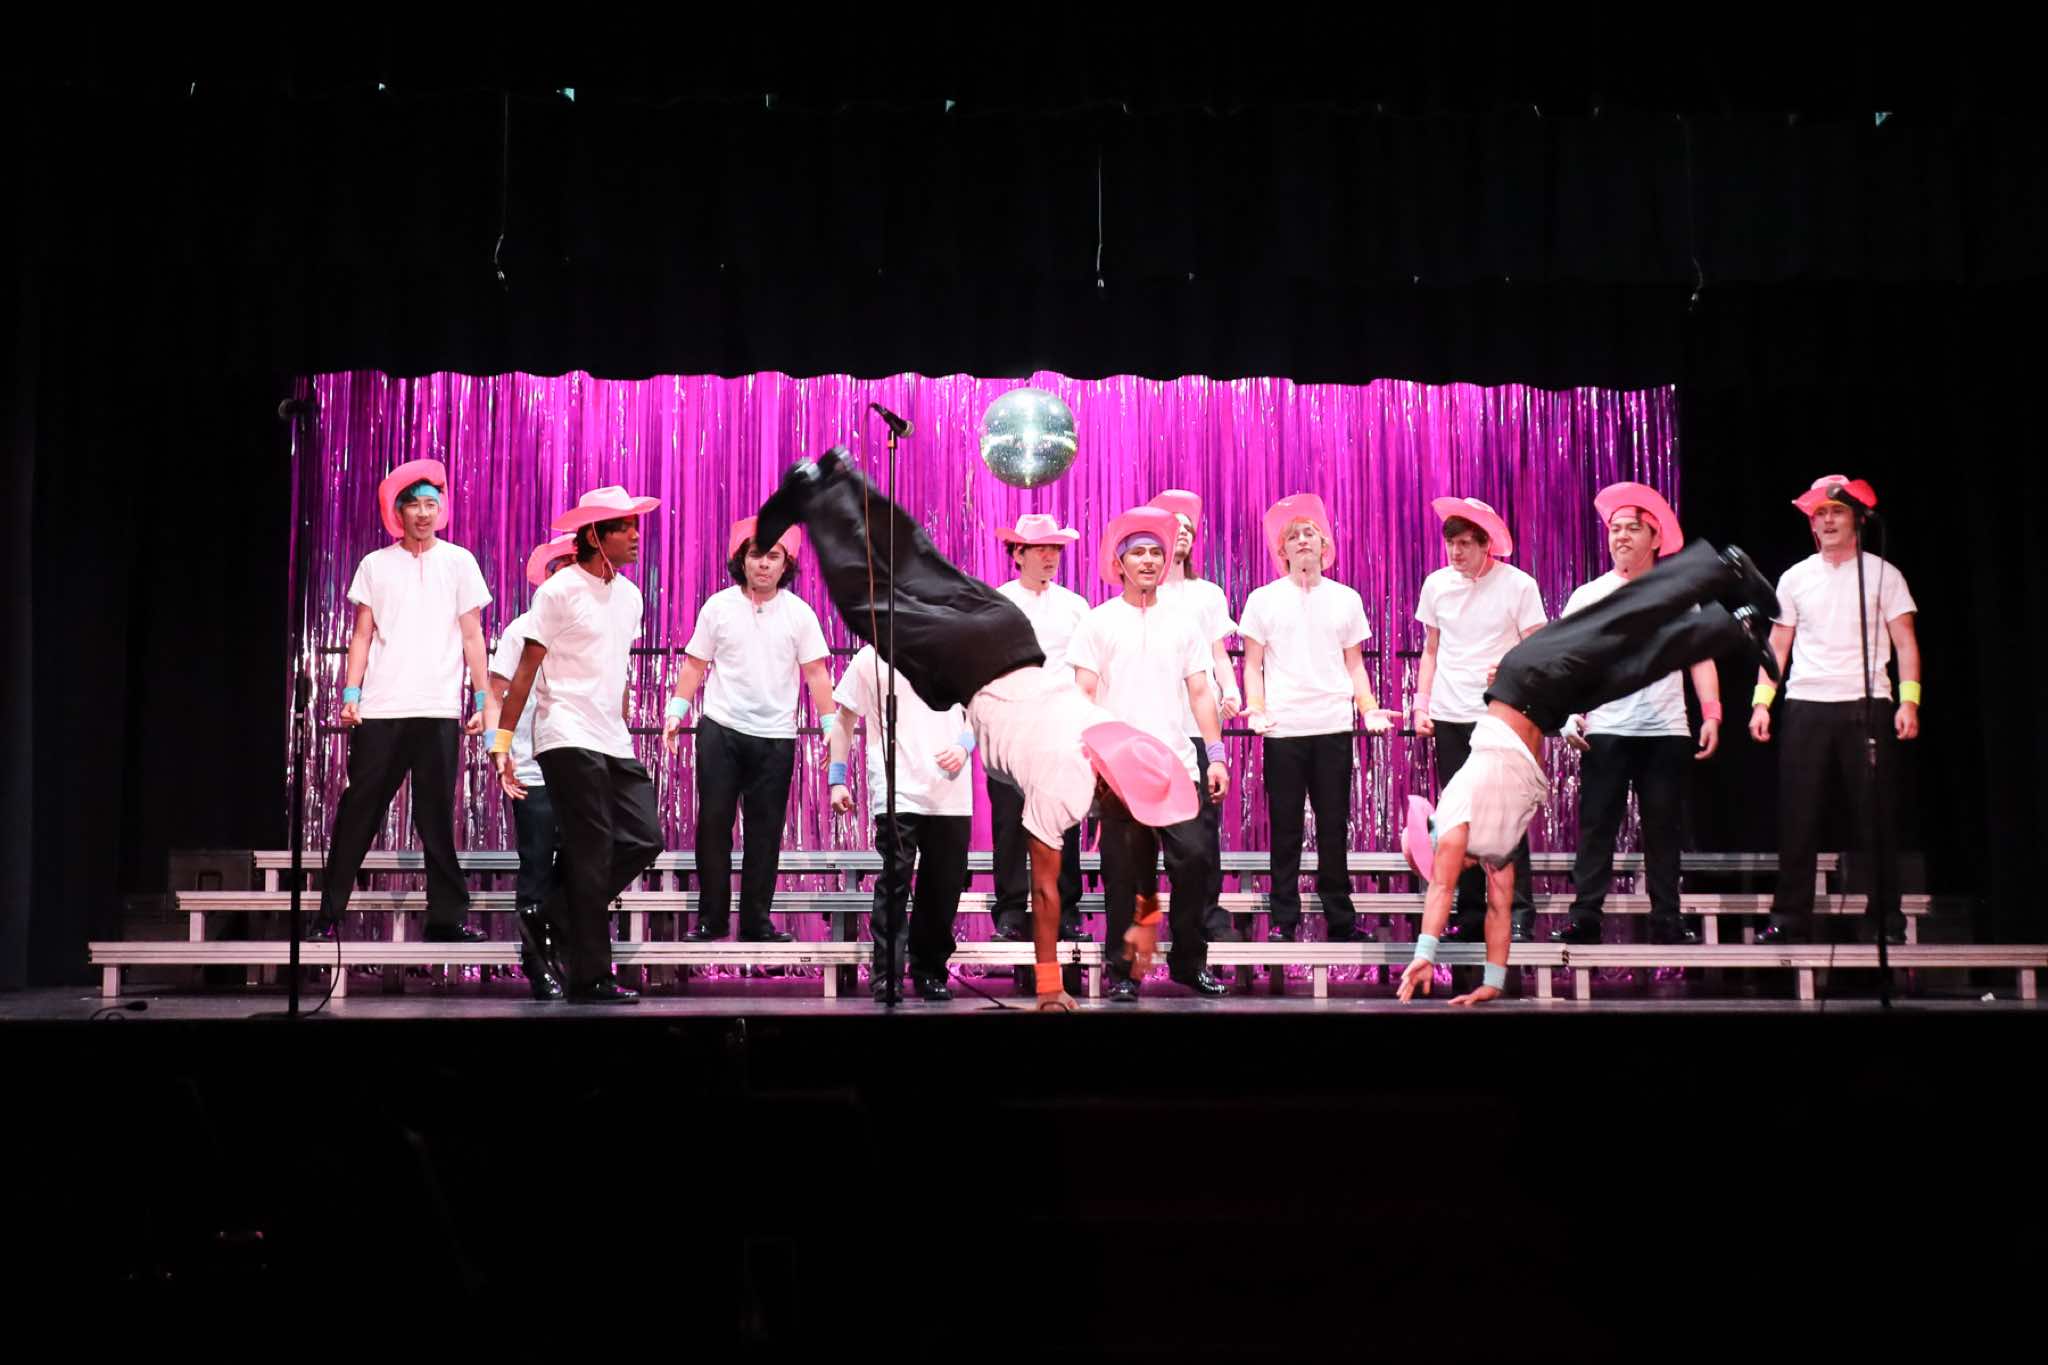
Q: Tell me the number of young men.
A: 14